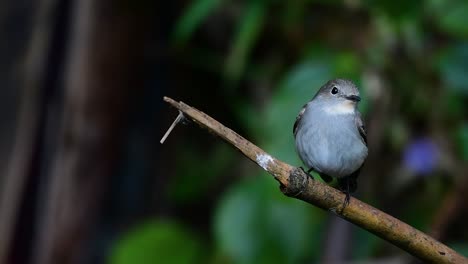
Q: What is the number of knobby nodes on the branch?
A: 1